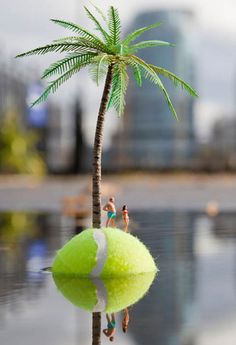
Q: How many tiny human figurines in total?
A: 2